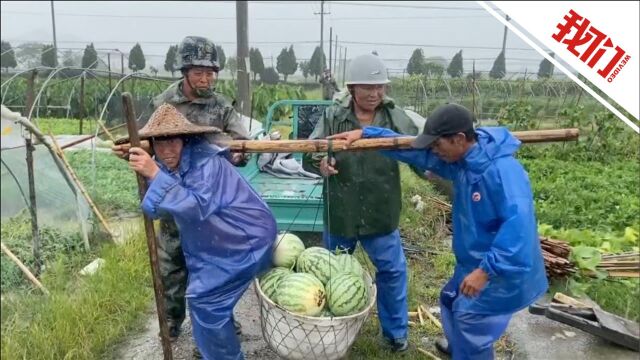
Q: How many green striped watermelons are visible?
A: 6